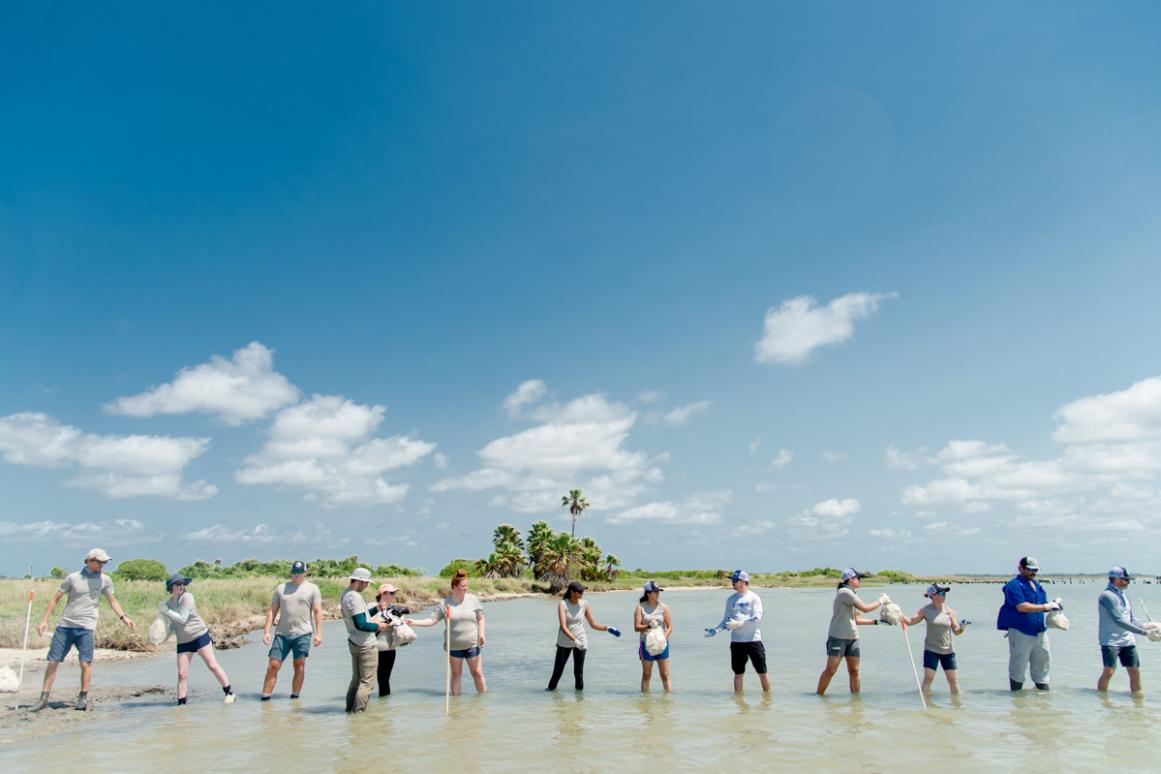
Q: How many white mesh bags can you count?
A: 7